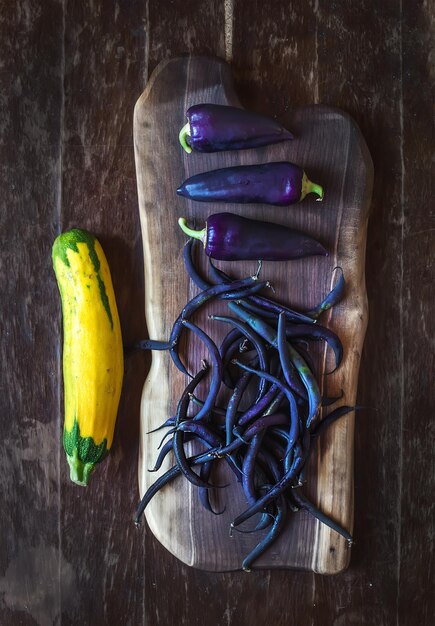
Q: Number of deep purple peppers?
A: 3